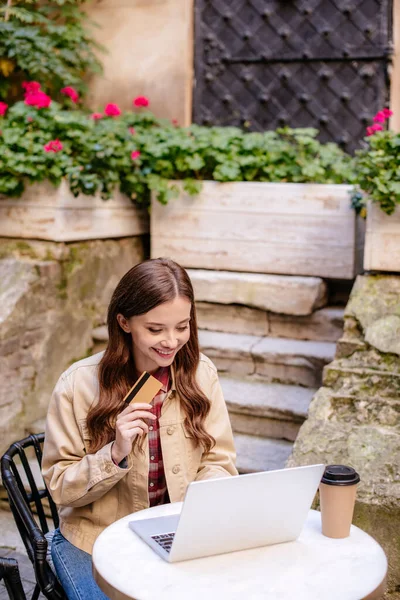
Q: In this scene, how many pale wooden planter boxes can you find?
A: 3